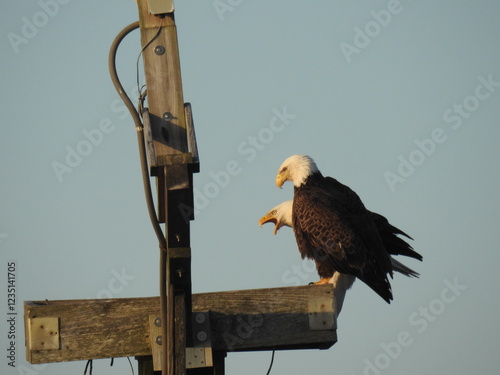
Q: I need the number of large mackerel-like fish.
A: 0